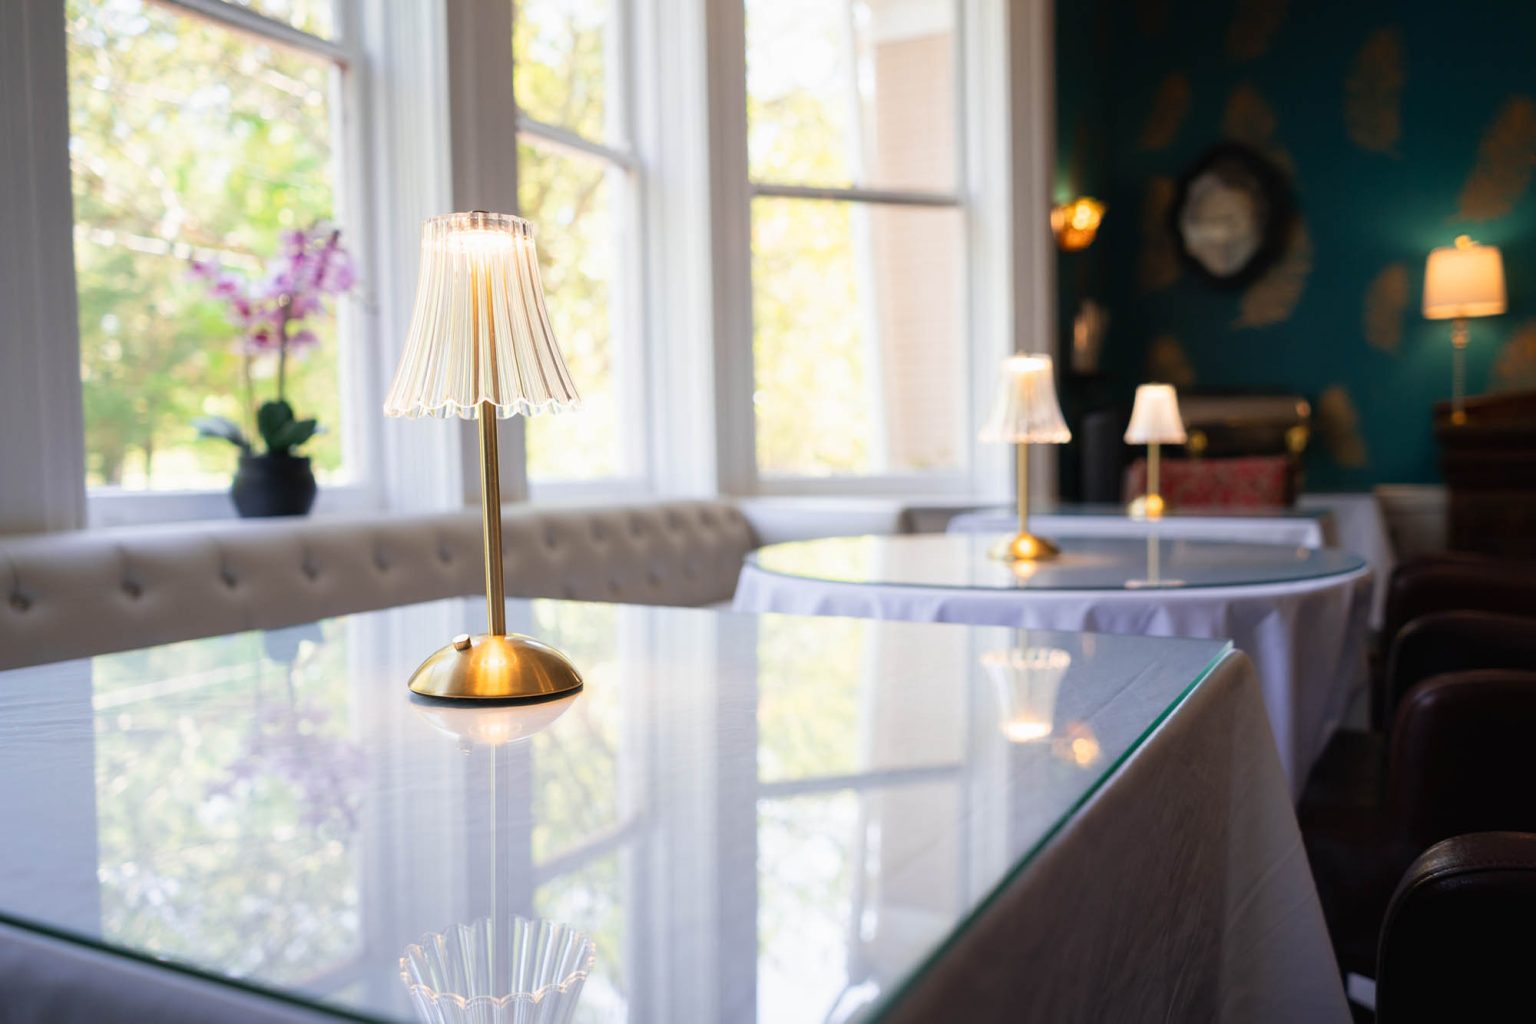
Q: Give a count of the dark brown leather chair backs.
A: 4